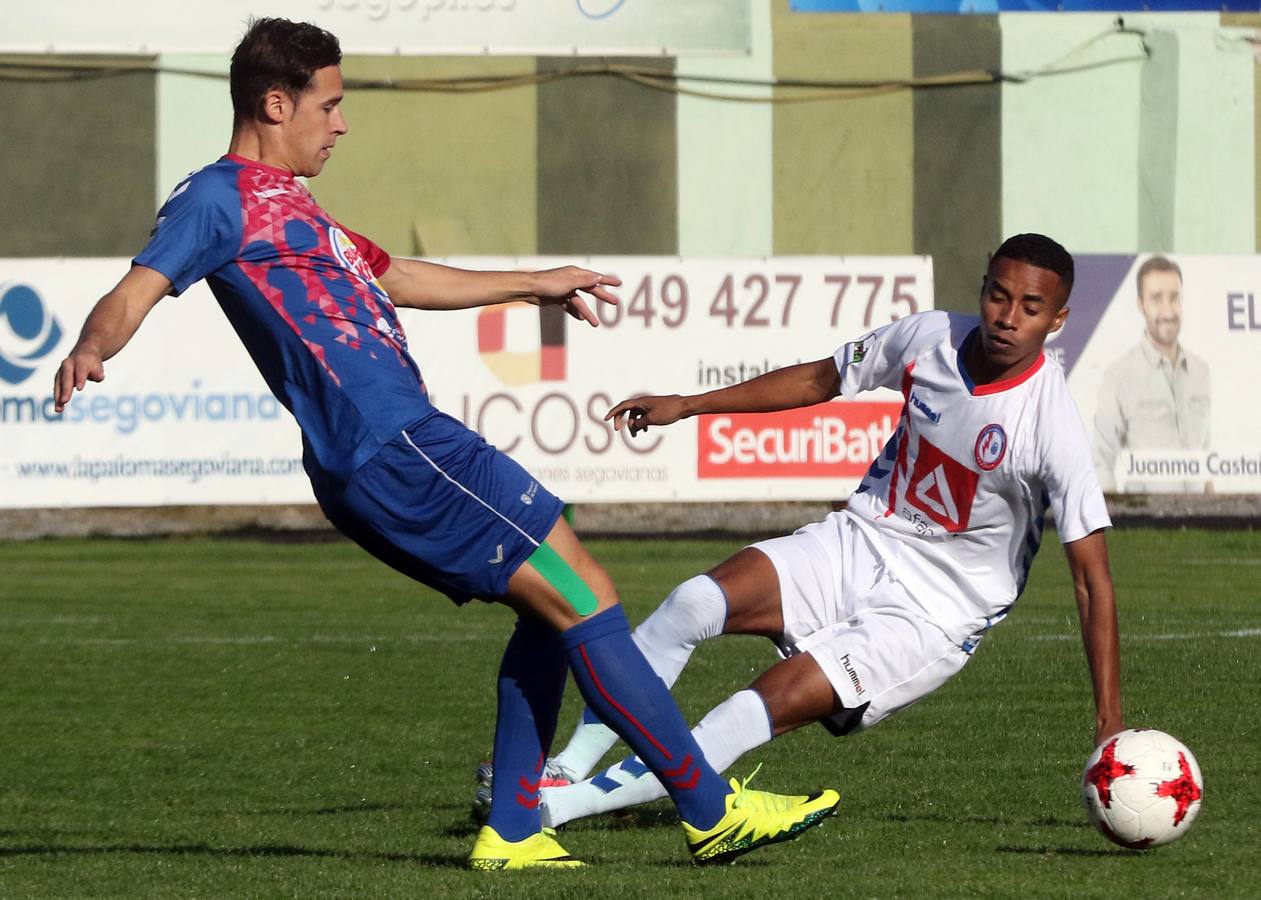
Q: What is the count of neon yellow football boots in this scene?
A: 2